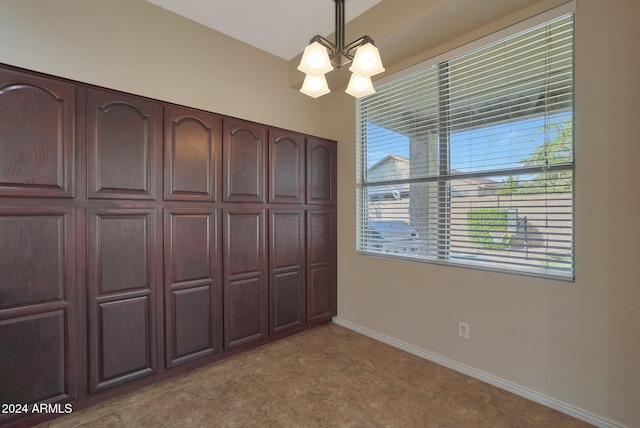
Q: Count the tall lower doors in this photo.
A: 6